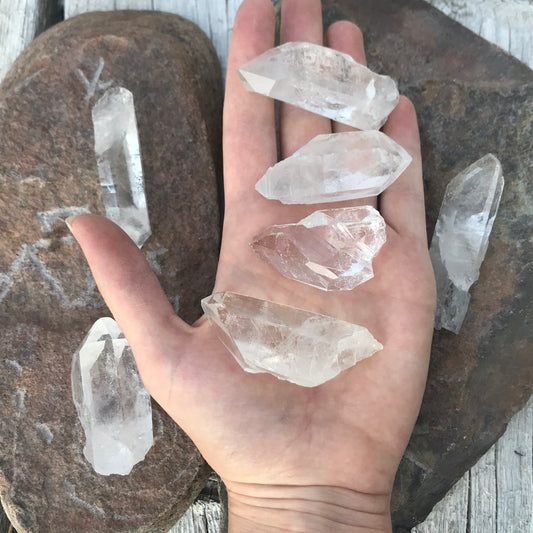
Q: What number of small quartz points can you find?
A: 7